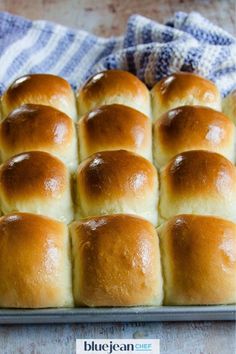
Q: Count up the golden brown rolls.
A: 12